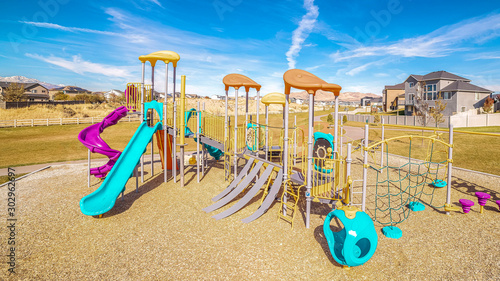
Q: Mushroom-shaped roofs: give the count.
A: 4